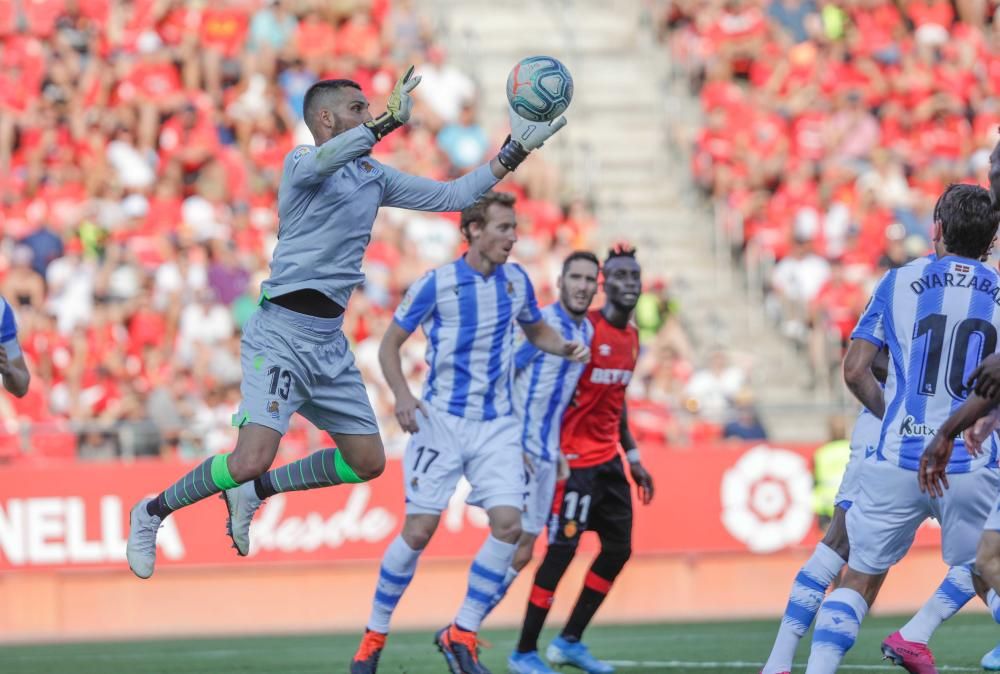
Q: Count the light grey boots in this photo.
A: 2